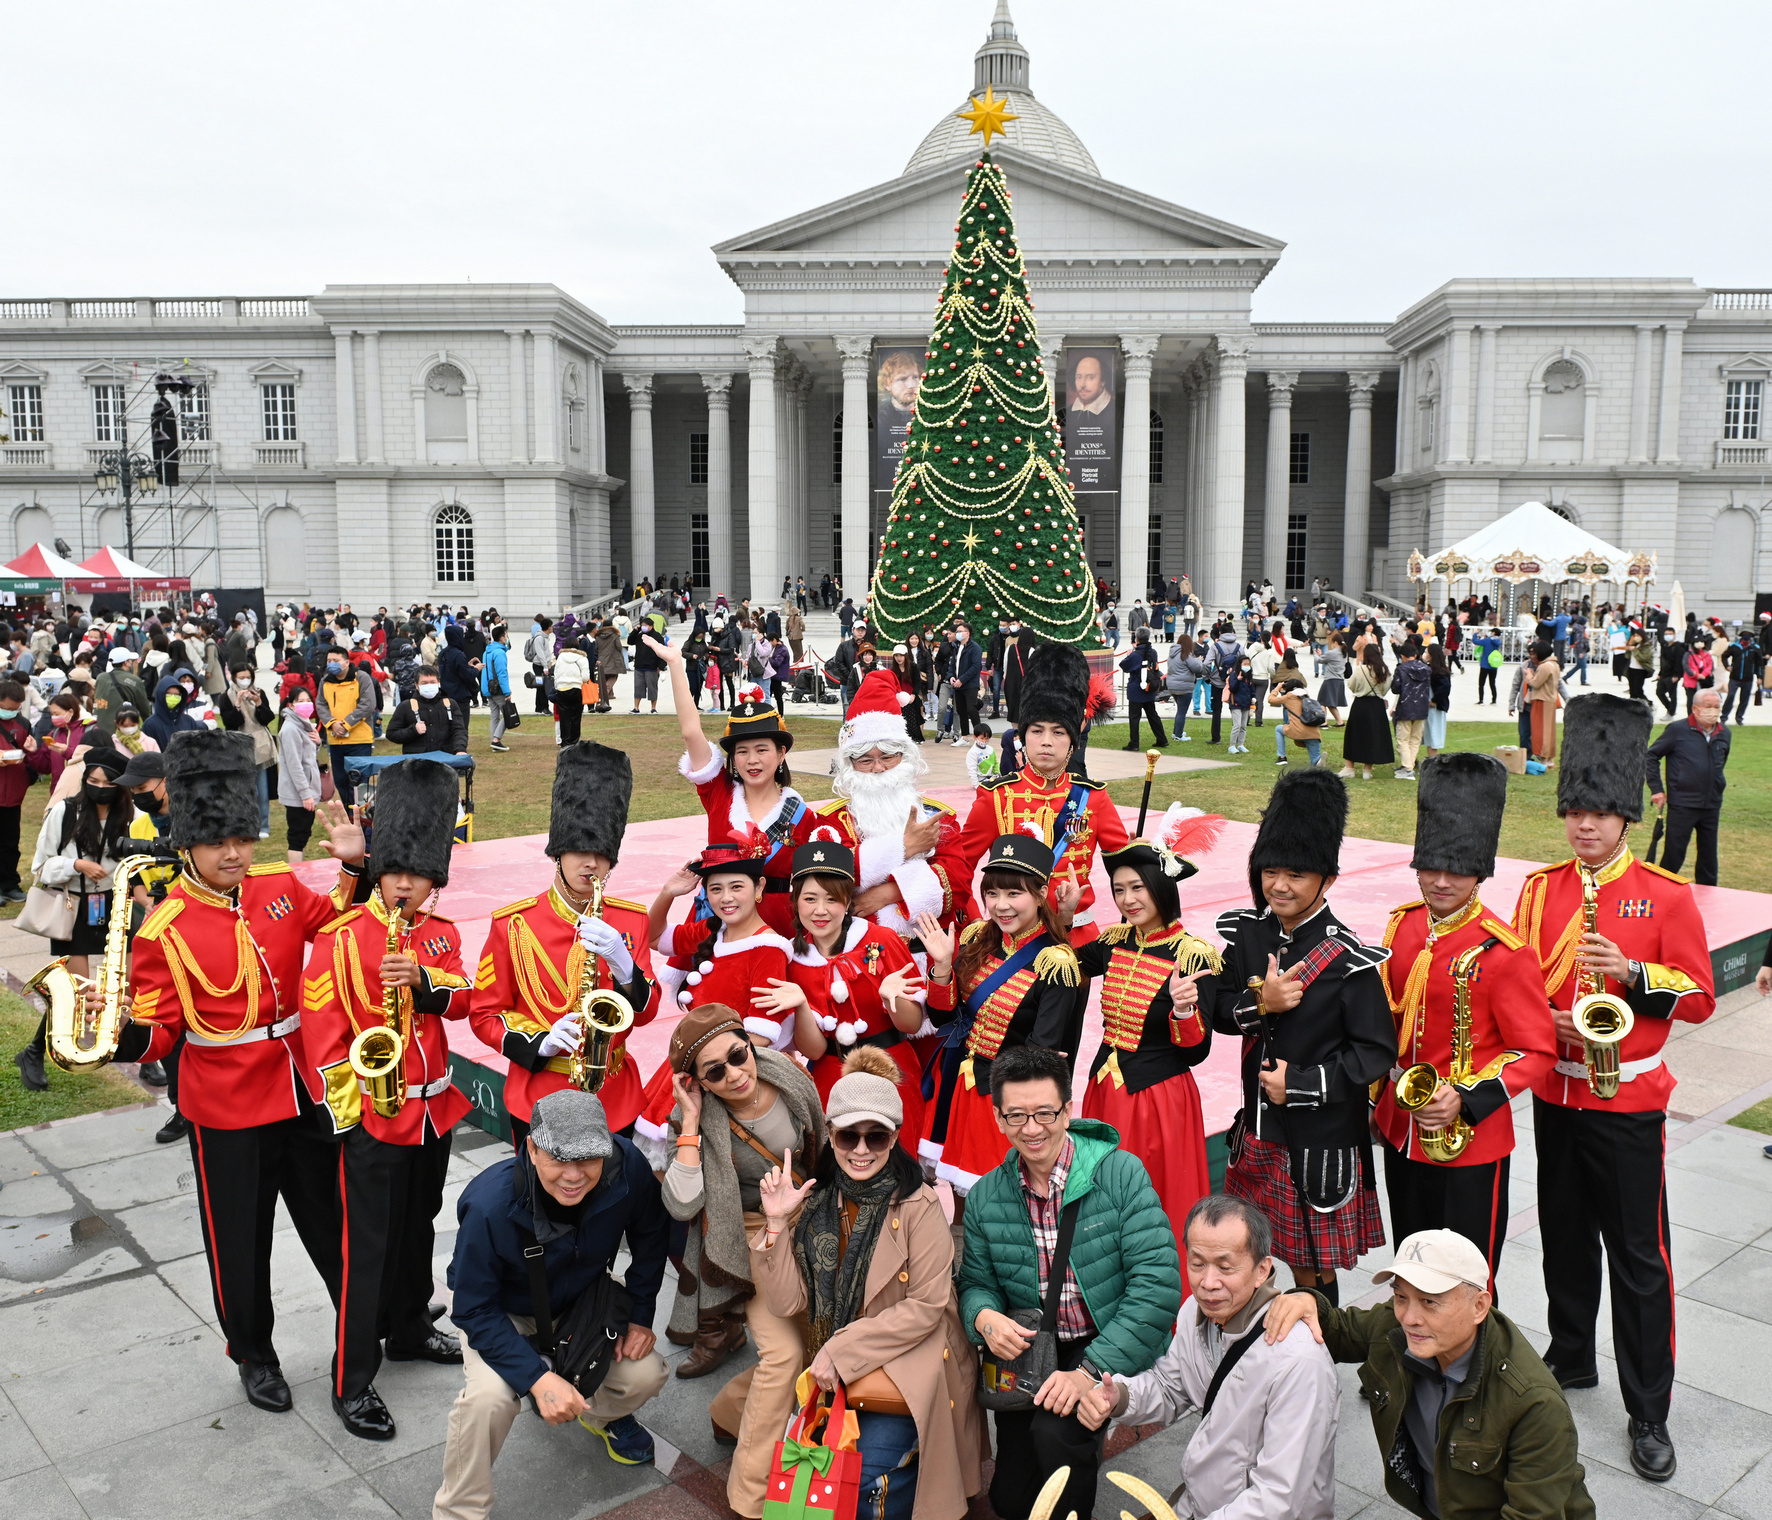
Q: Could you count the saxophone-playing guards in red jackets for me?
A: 5